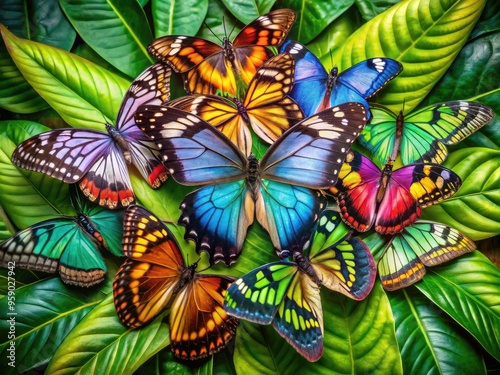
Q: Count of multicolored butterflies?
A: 11